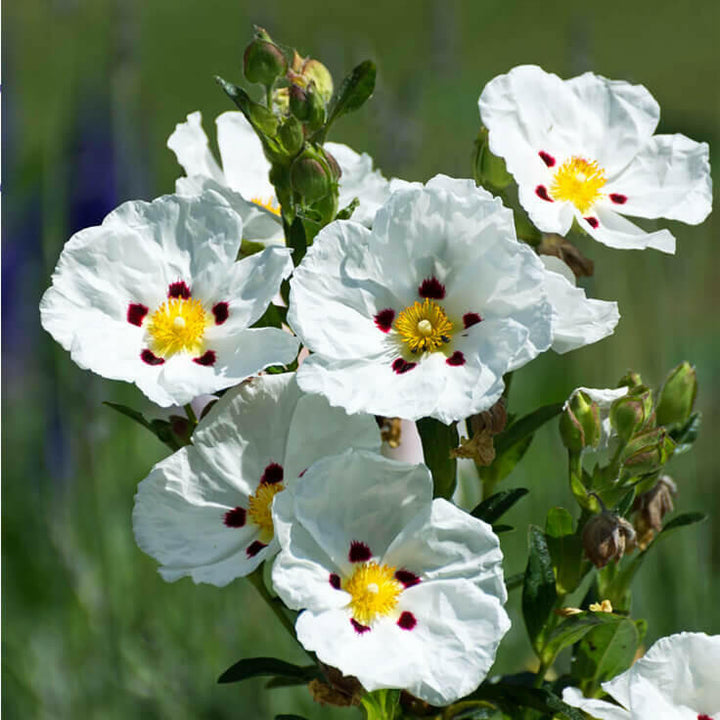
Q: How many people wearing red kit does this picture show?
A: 0